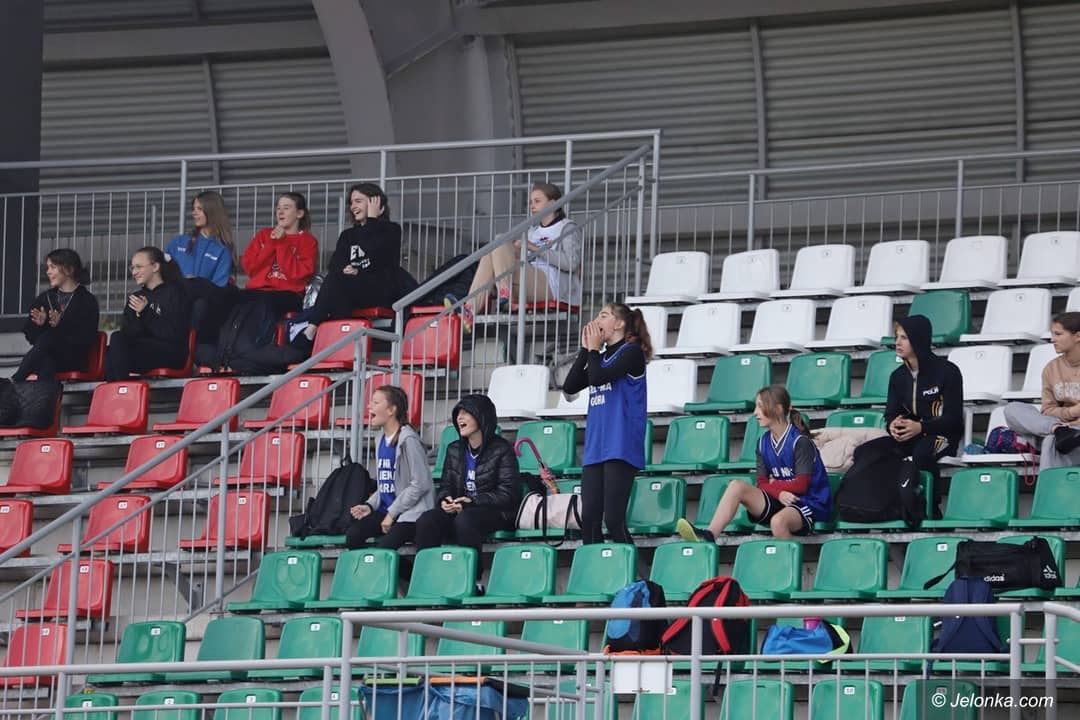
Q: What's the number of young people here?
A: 12